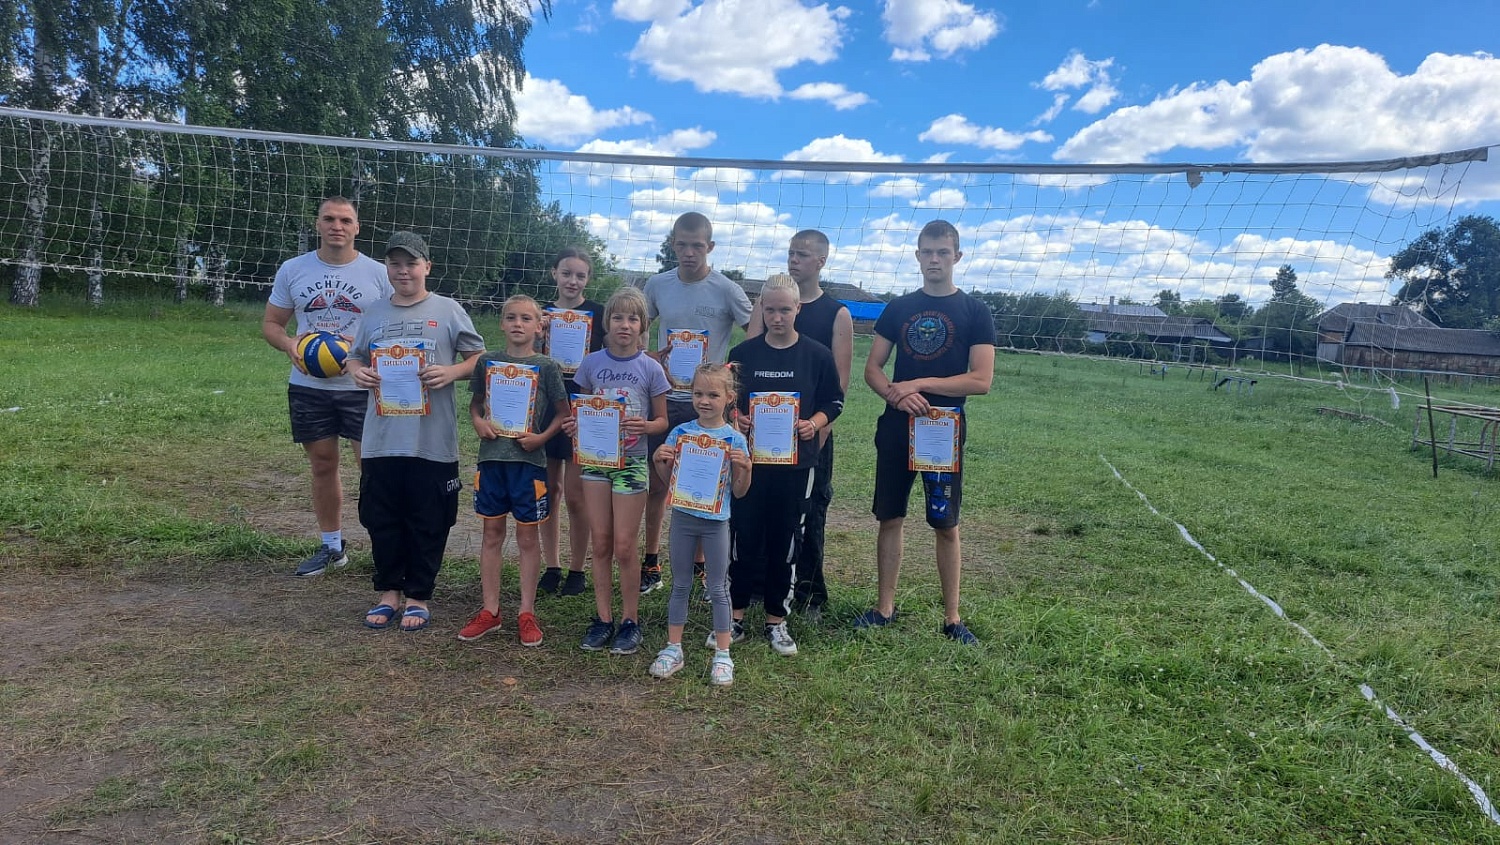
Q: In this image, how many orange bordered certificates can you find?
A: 8